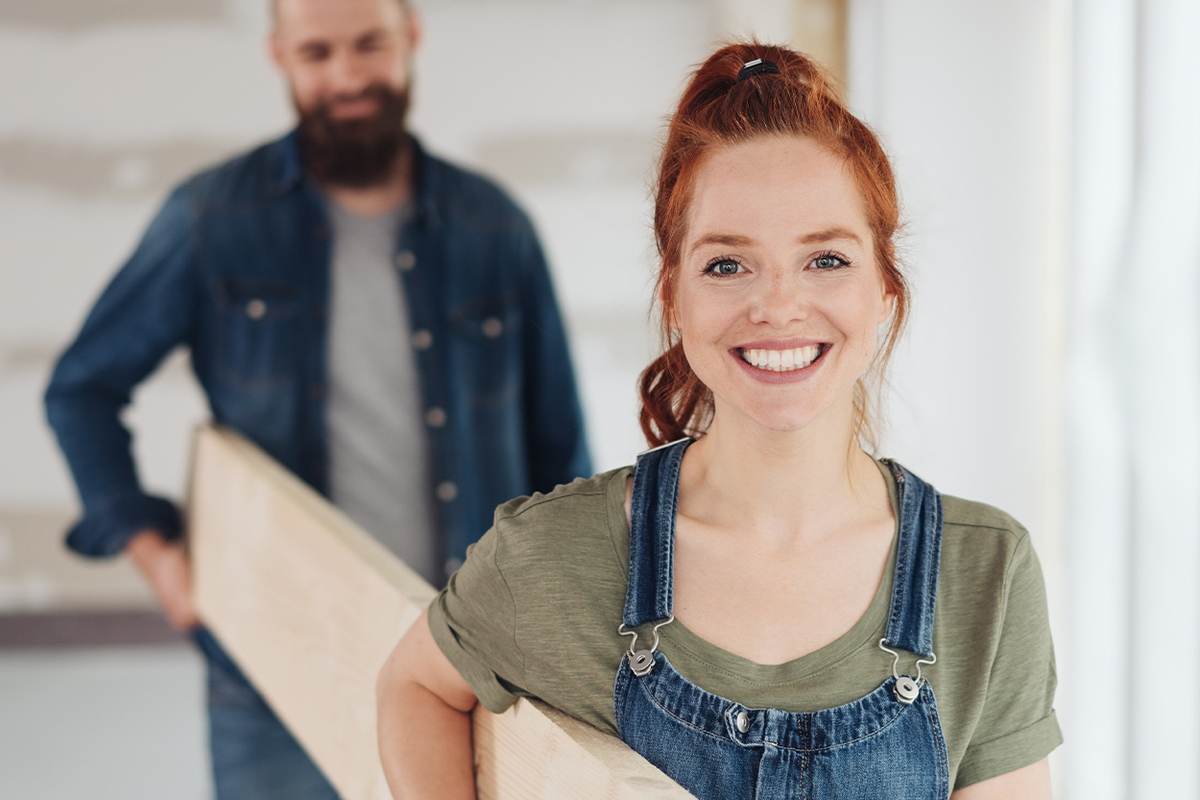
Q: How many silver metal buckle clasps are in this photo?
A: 2